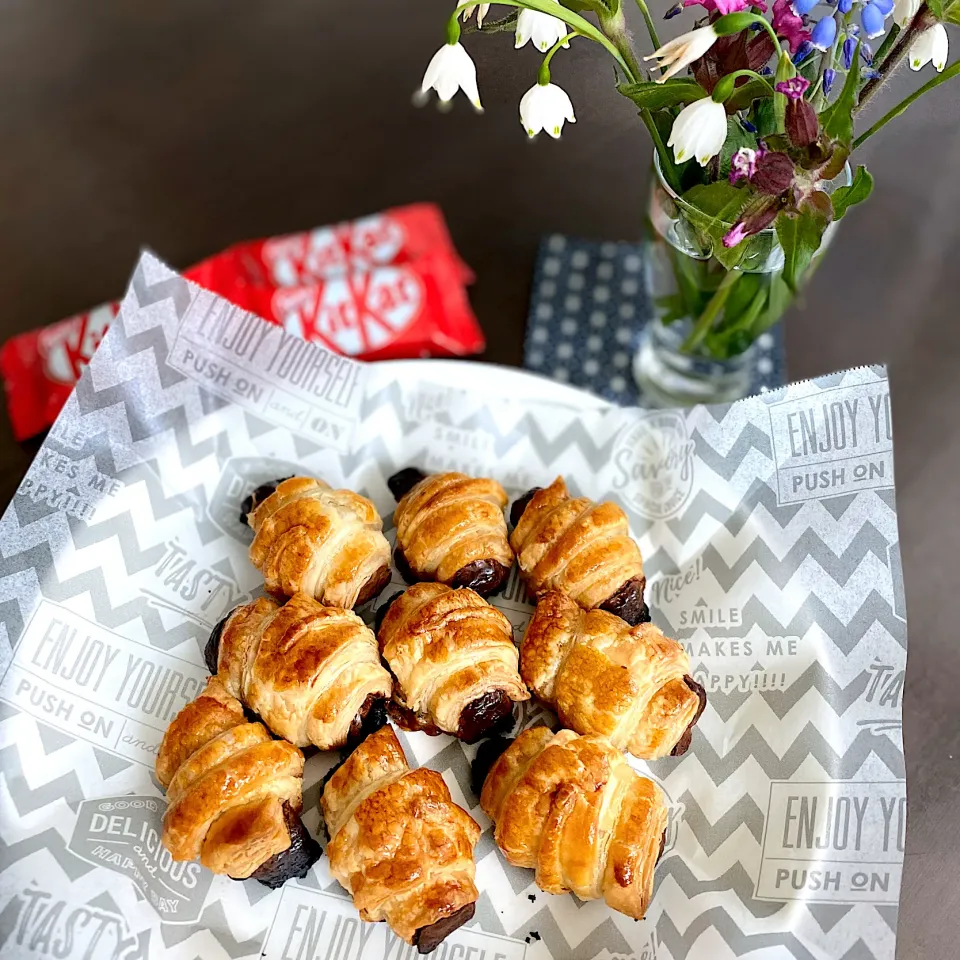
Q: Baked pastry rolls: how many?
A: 9